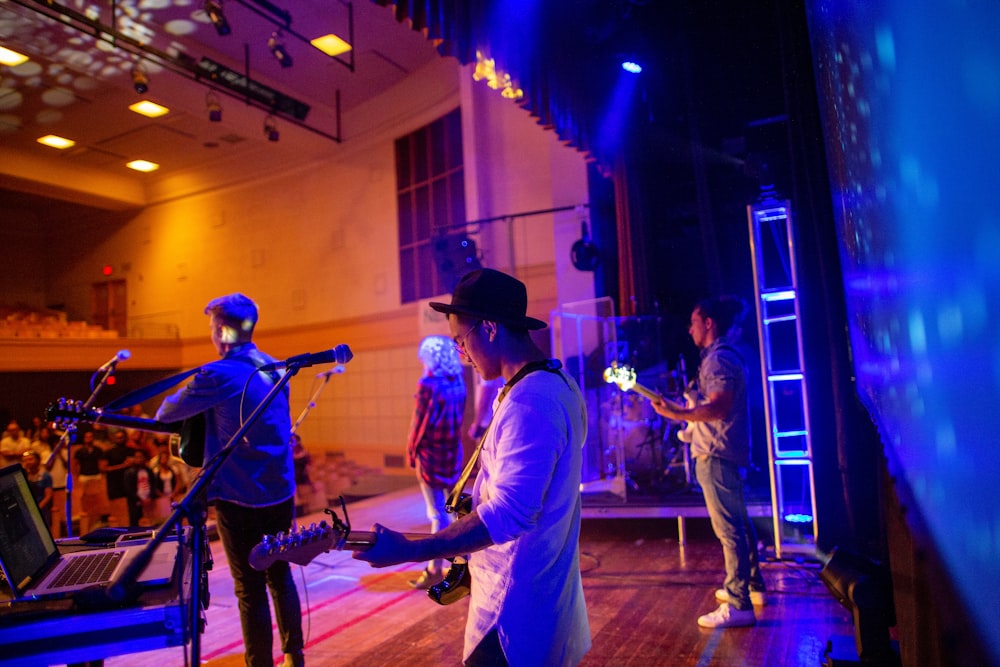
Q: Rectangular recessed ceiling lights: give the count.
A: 5